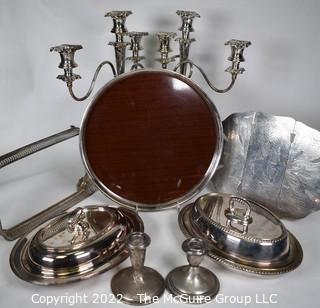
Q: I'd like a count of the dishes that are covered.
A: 2